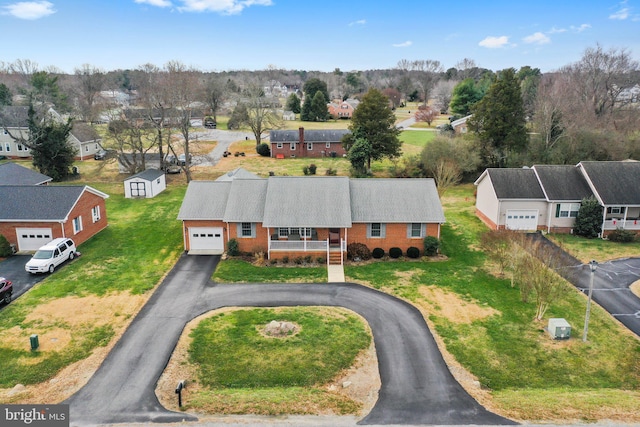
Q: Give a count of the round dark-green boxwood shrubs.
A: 3